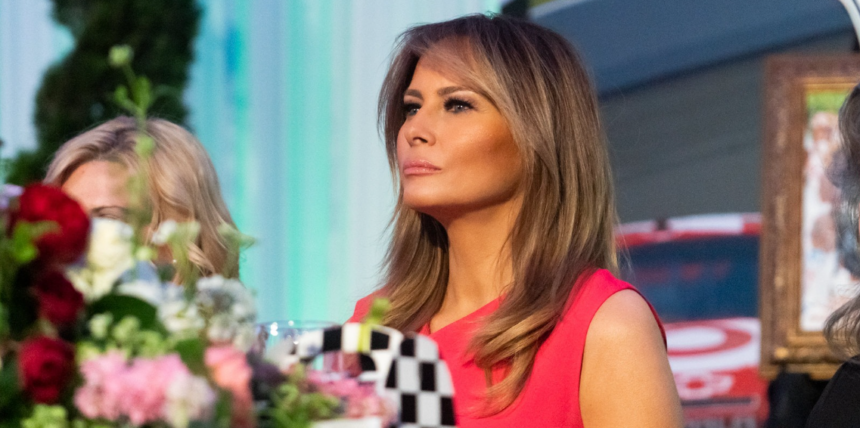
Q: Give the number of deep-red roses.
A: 3